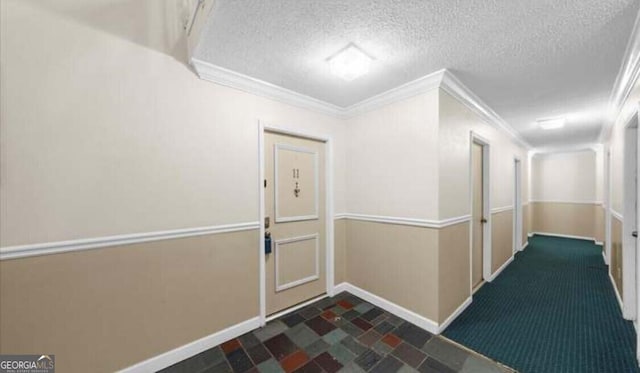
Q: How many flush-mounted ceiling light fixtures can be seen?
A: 2